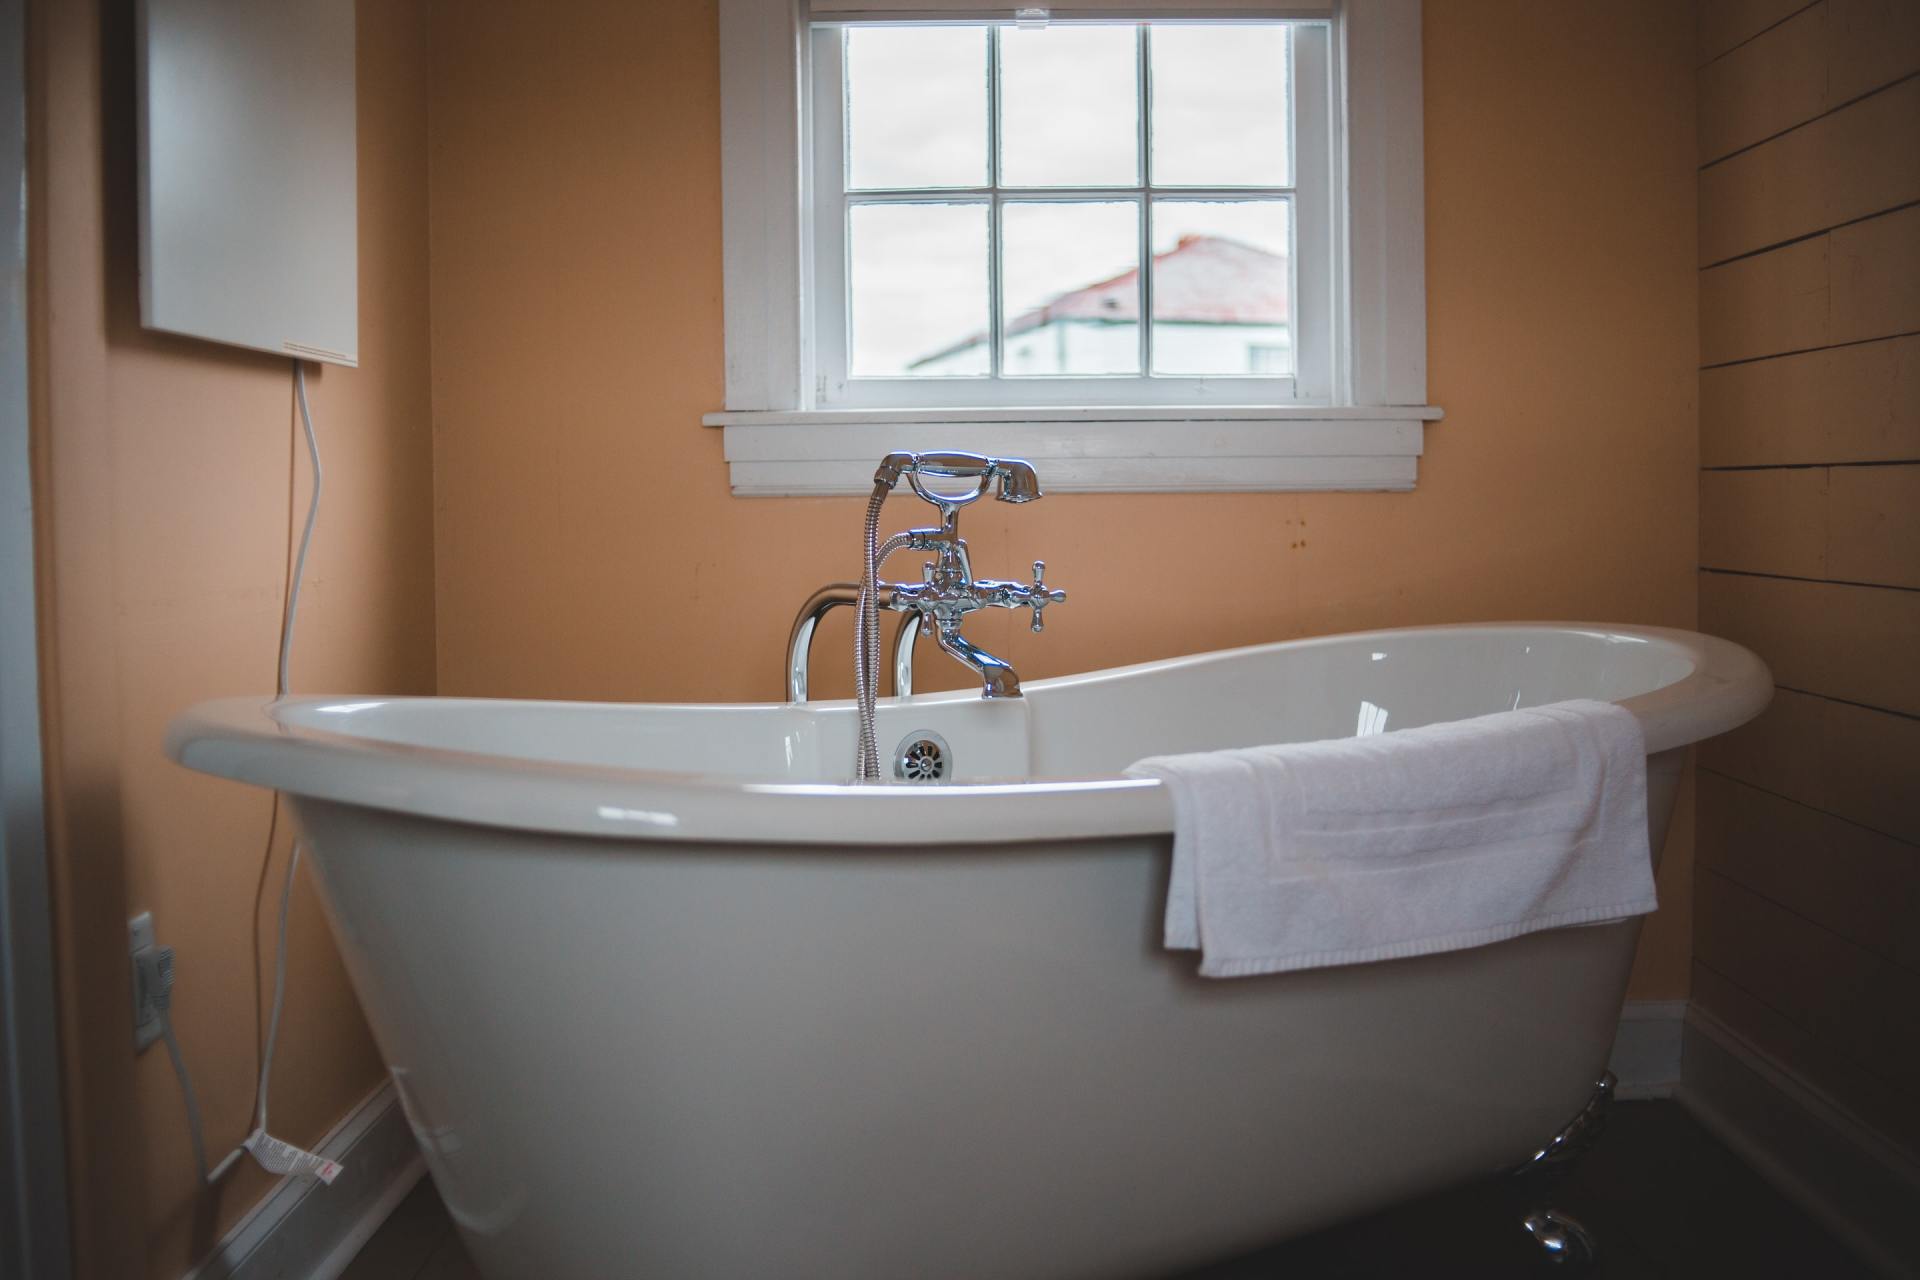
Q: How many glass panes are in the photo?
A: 6